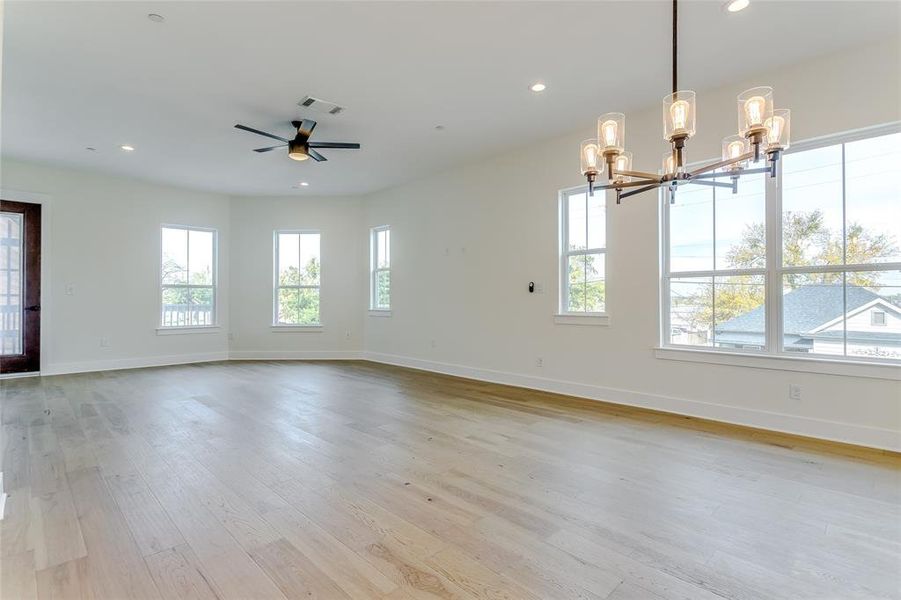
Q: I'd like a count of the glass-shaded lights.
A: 8